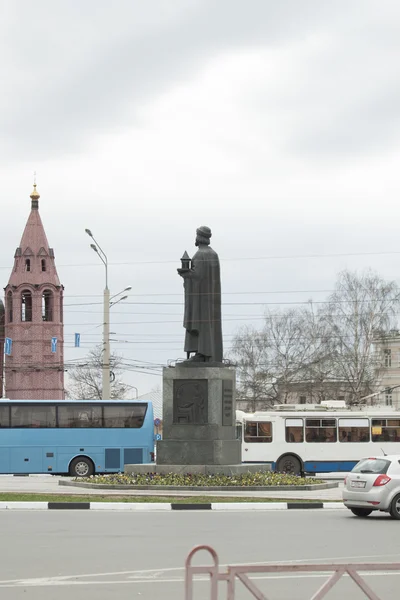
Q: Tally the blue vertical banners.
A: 3